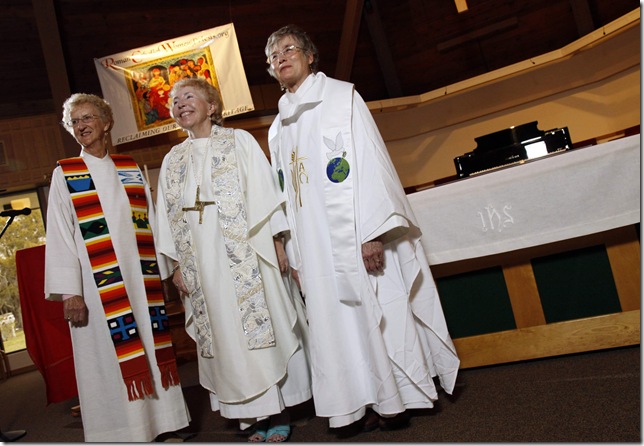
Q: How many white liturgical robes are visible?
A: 3